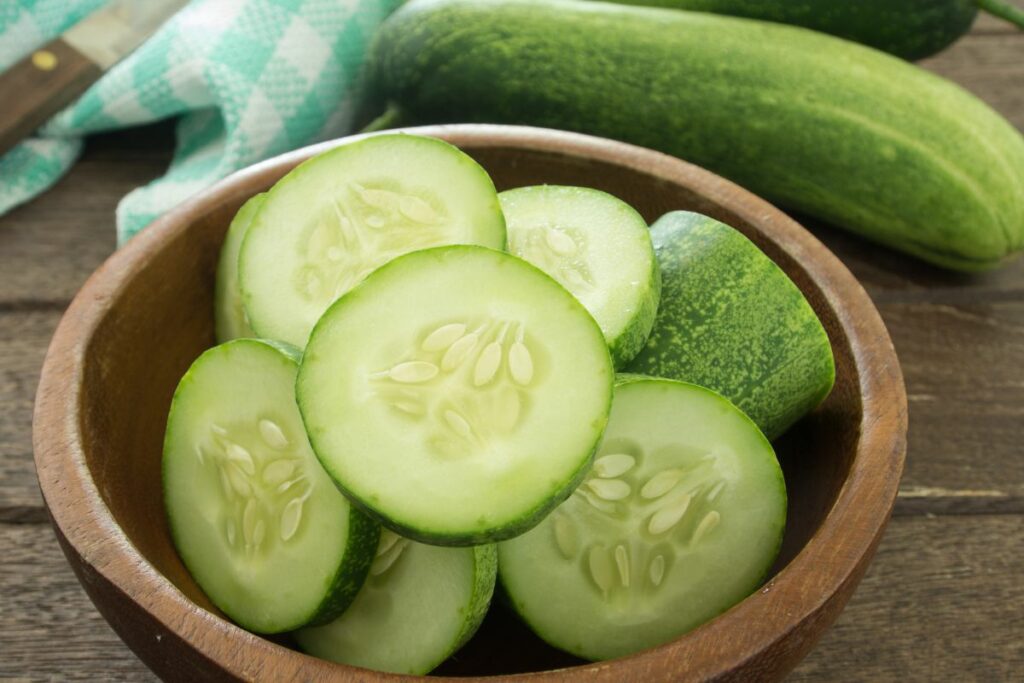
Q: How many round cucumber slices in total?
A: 7